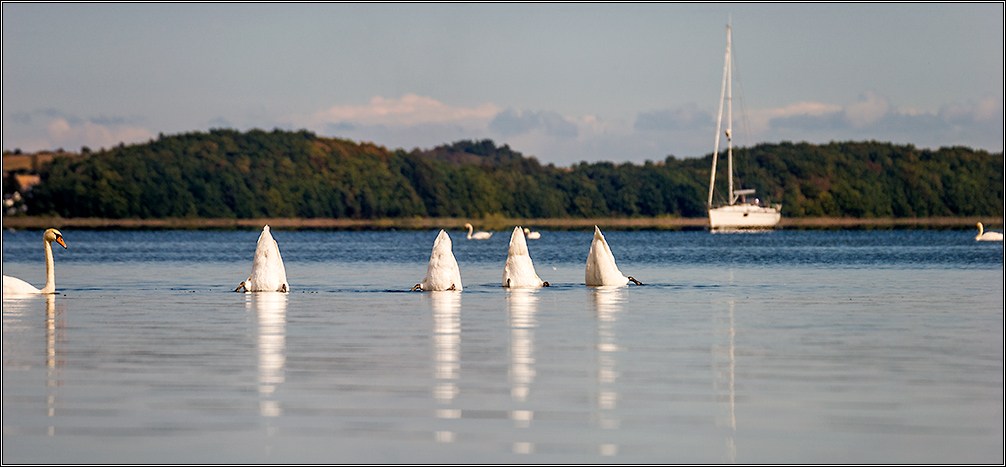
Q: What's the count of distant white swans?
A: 3